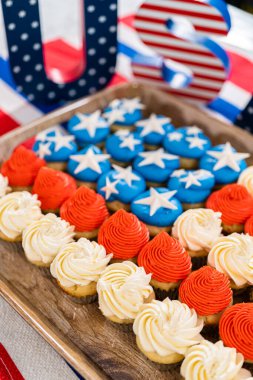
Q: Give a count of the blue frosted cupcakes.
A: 12